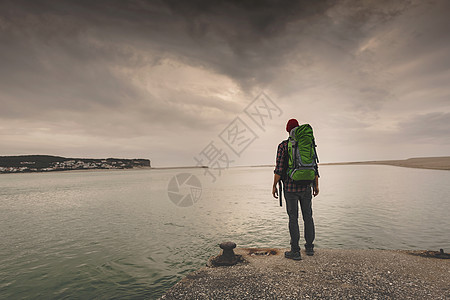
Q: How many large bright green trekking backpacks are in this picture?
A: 1